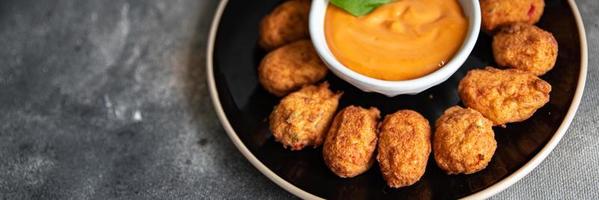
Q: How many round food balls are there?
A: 9